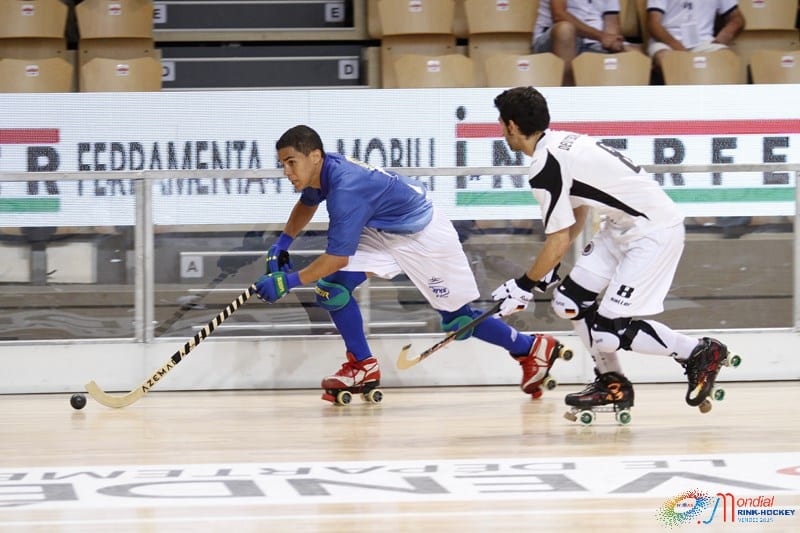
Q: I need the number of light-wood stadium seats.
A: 12